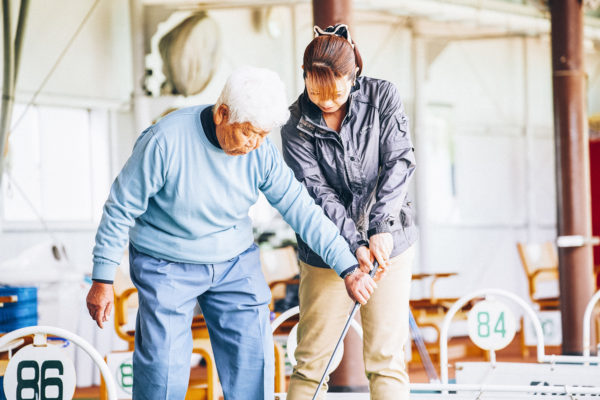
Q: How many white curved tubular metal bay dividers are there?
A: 4